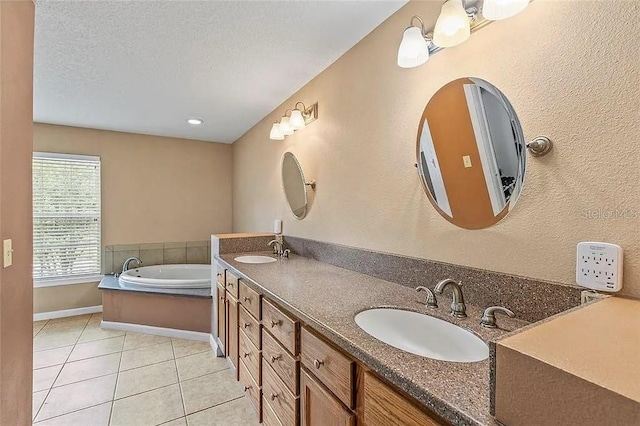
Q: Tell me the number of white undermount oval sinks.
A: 2